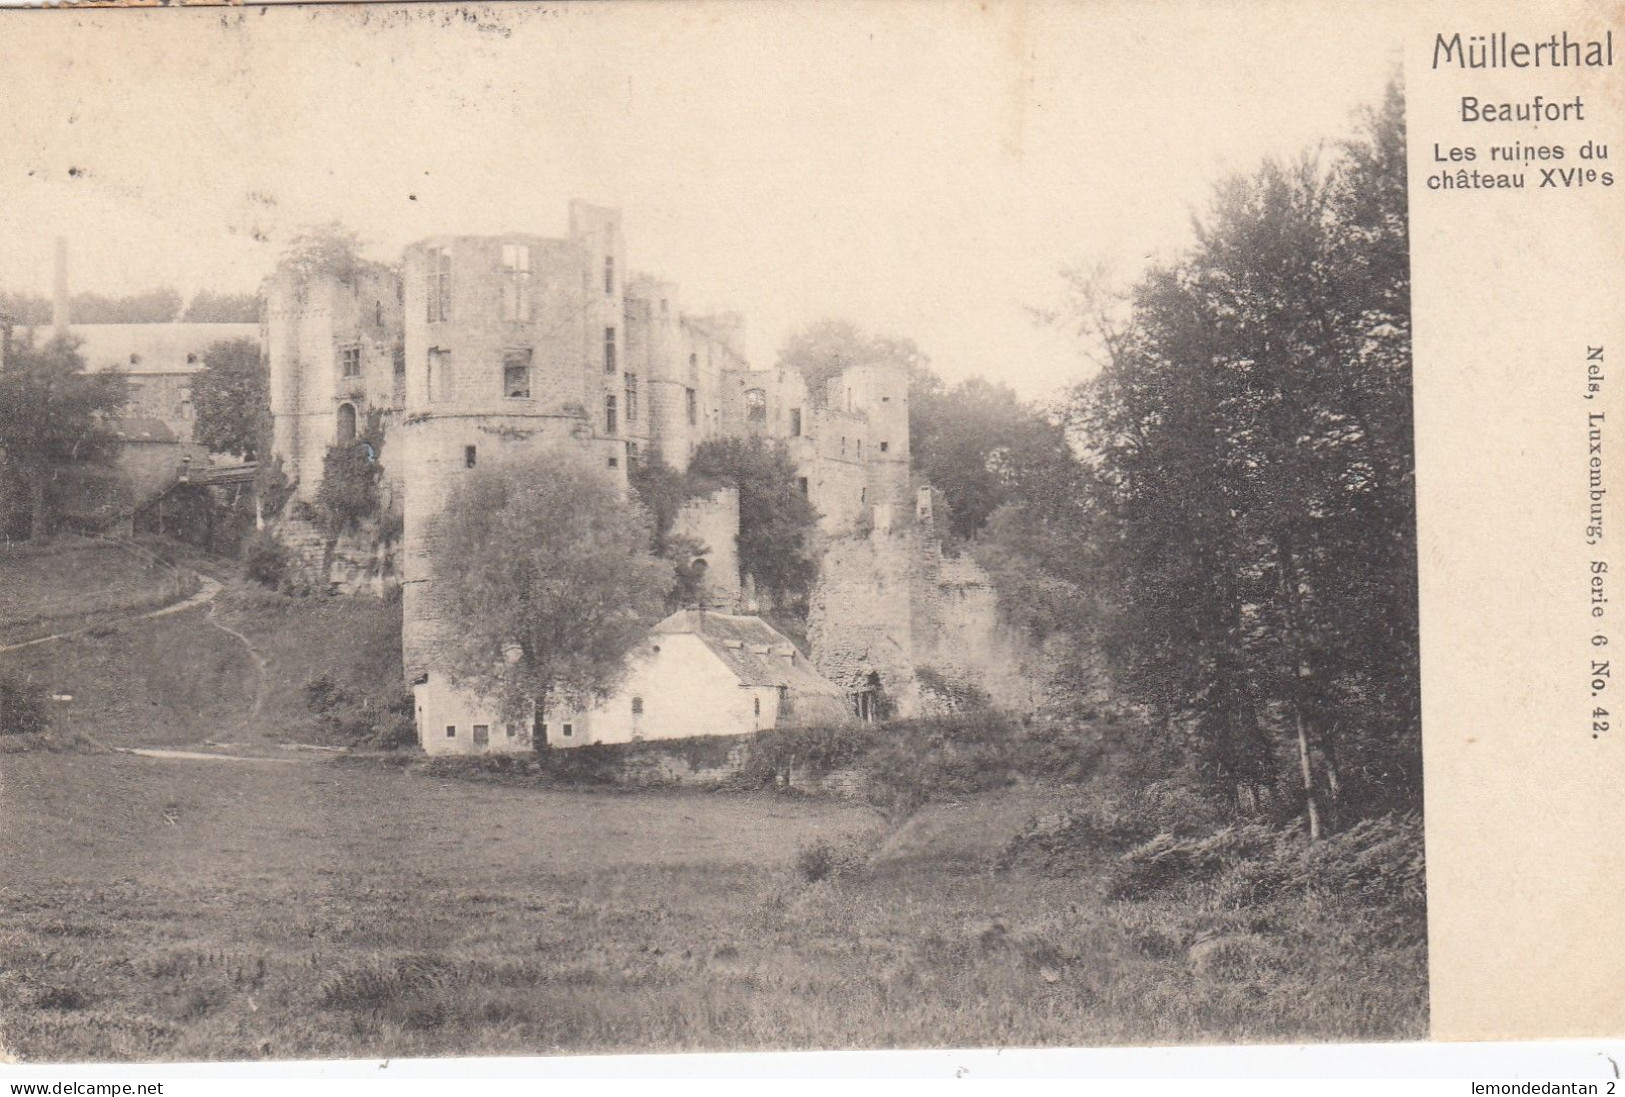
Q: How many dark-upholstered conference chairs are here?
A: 0